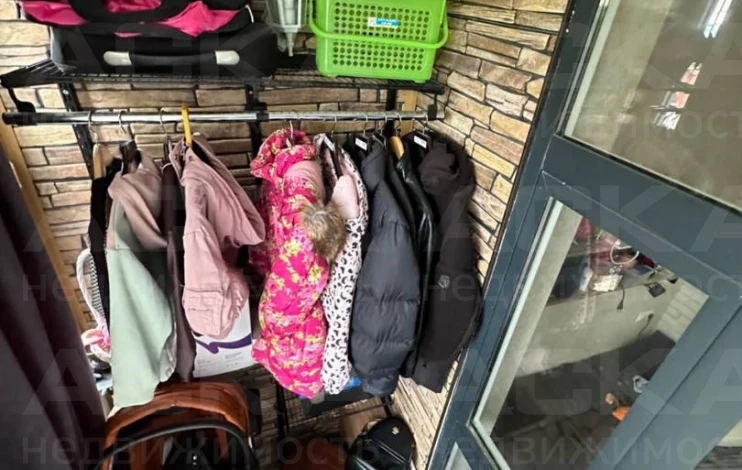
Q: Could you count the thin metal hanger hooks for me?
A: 9